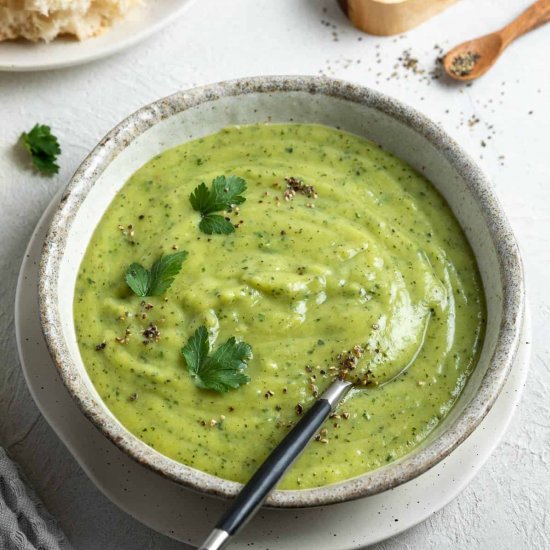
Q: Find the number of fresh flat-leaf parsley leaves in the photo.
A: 4